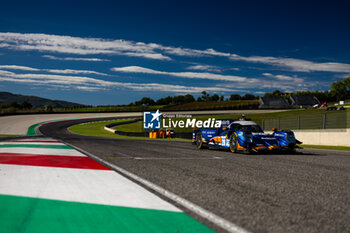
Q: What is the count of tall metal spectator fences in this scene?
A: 1